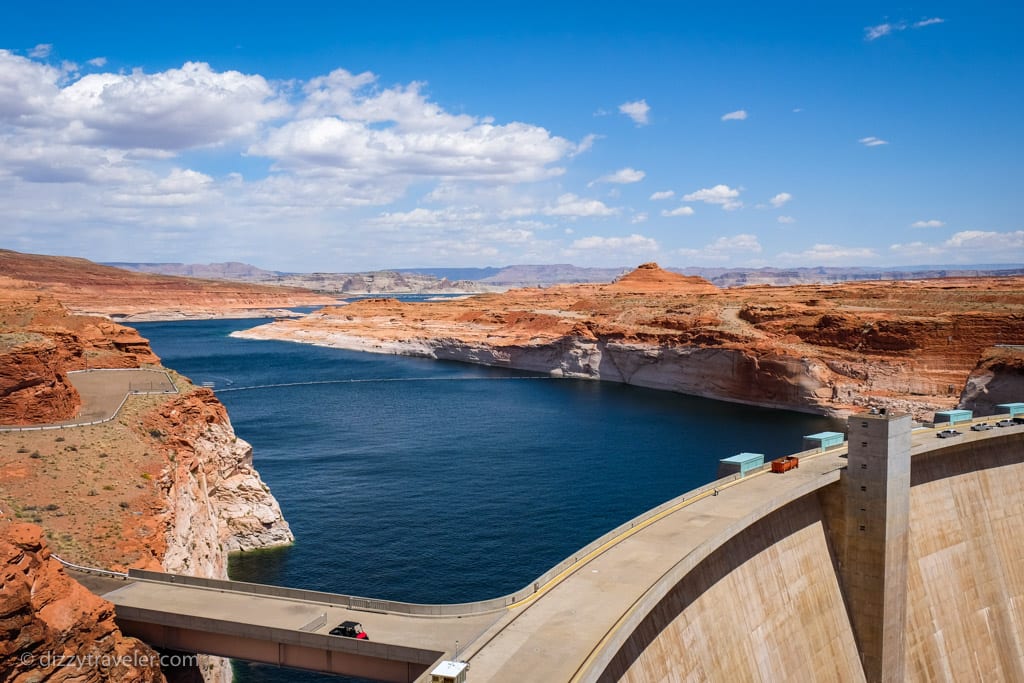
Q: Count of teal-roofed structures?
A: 4